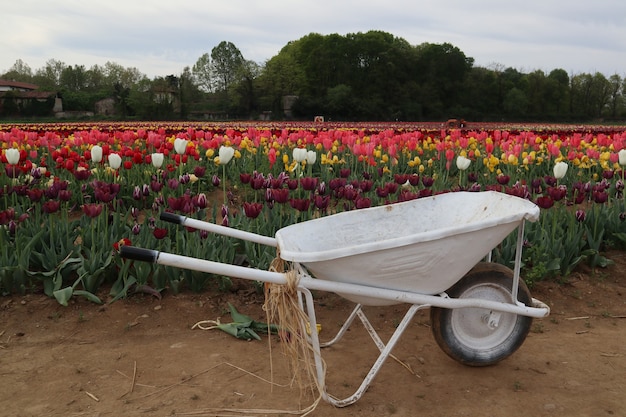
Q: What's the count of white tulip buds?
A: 11